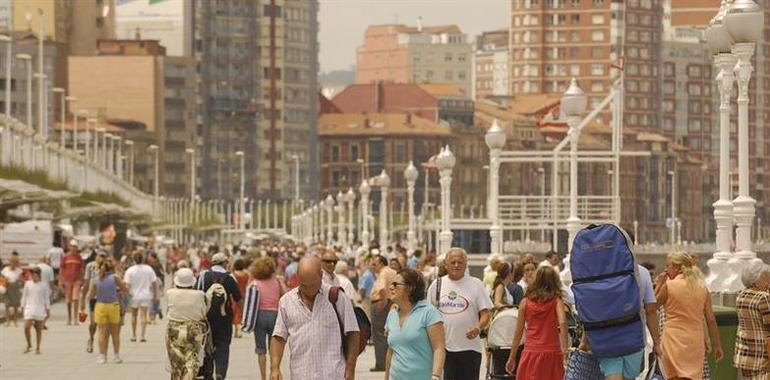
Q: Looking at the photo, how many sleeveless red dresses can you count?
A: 1